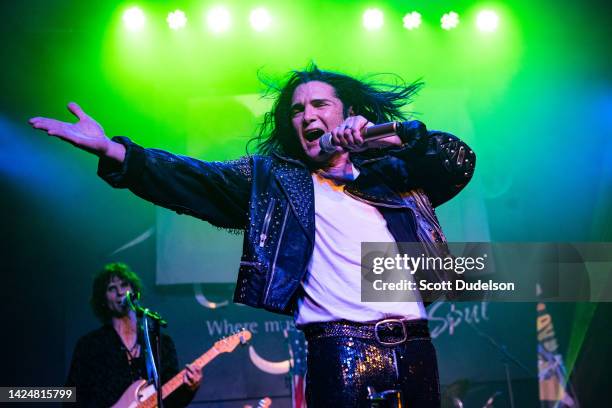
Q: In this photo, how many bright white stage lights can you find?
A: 8